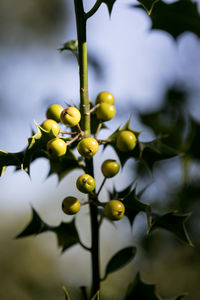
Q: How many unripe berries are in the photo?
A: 12